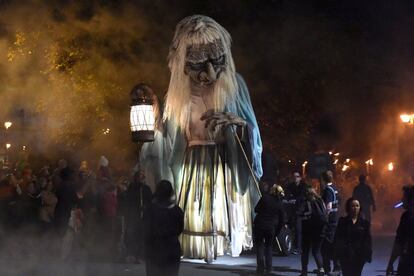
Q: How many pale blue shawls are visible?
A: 1